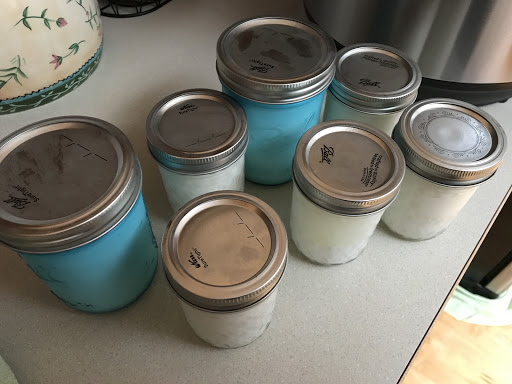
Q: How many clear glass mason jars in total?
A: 5